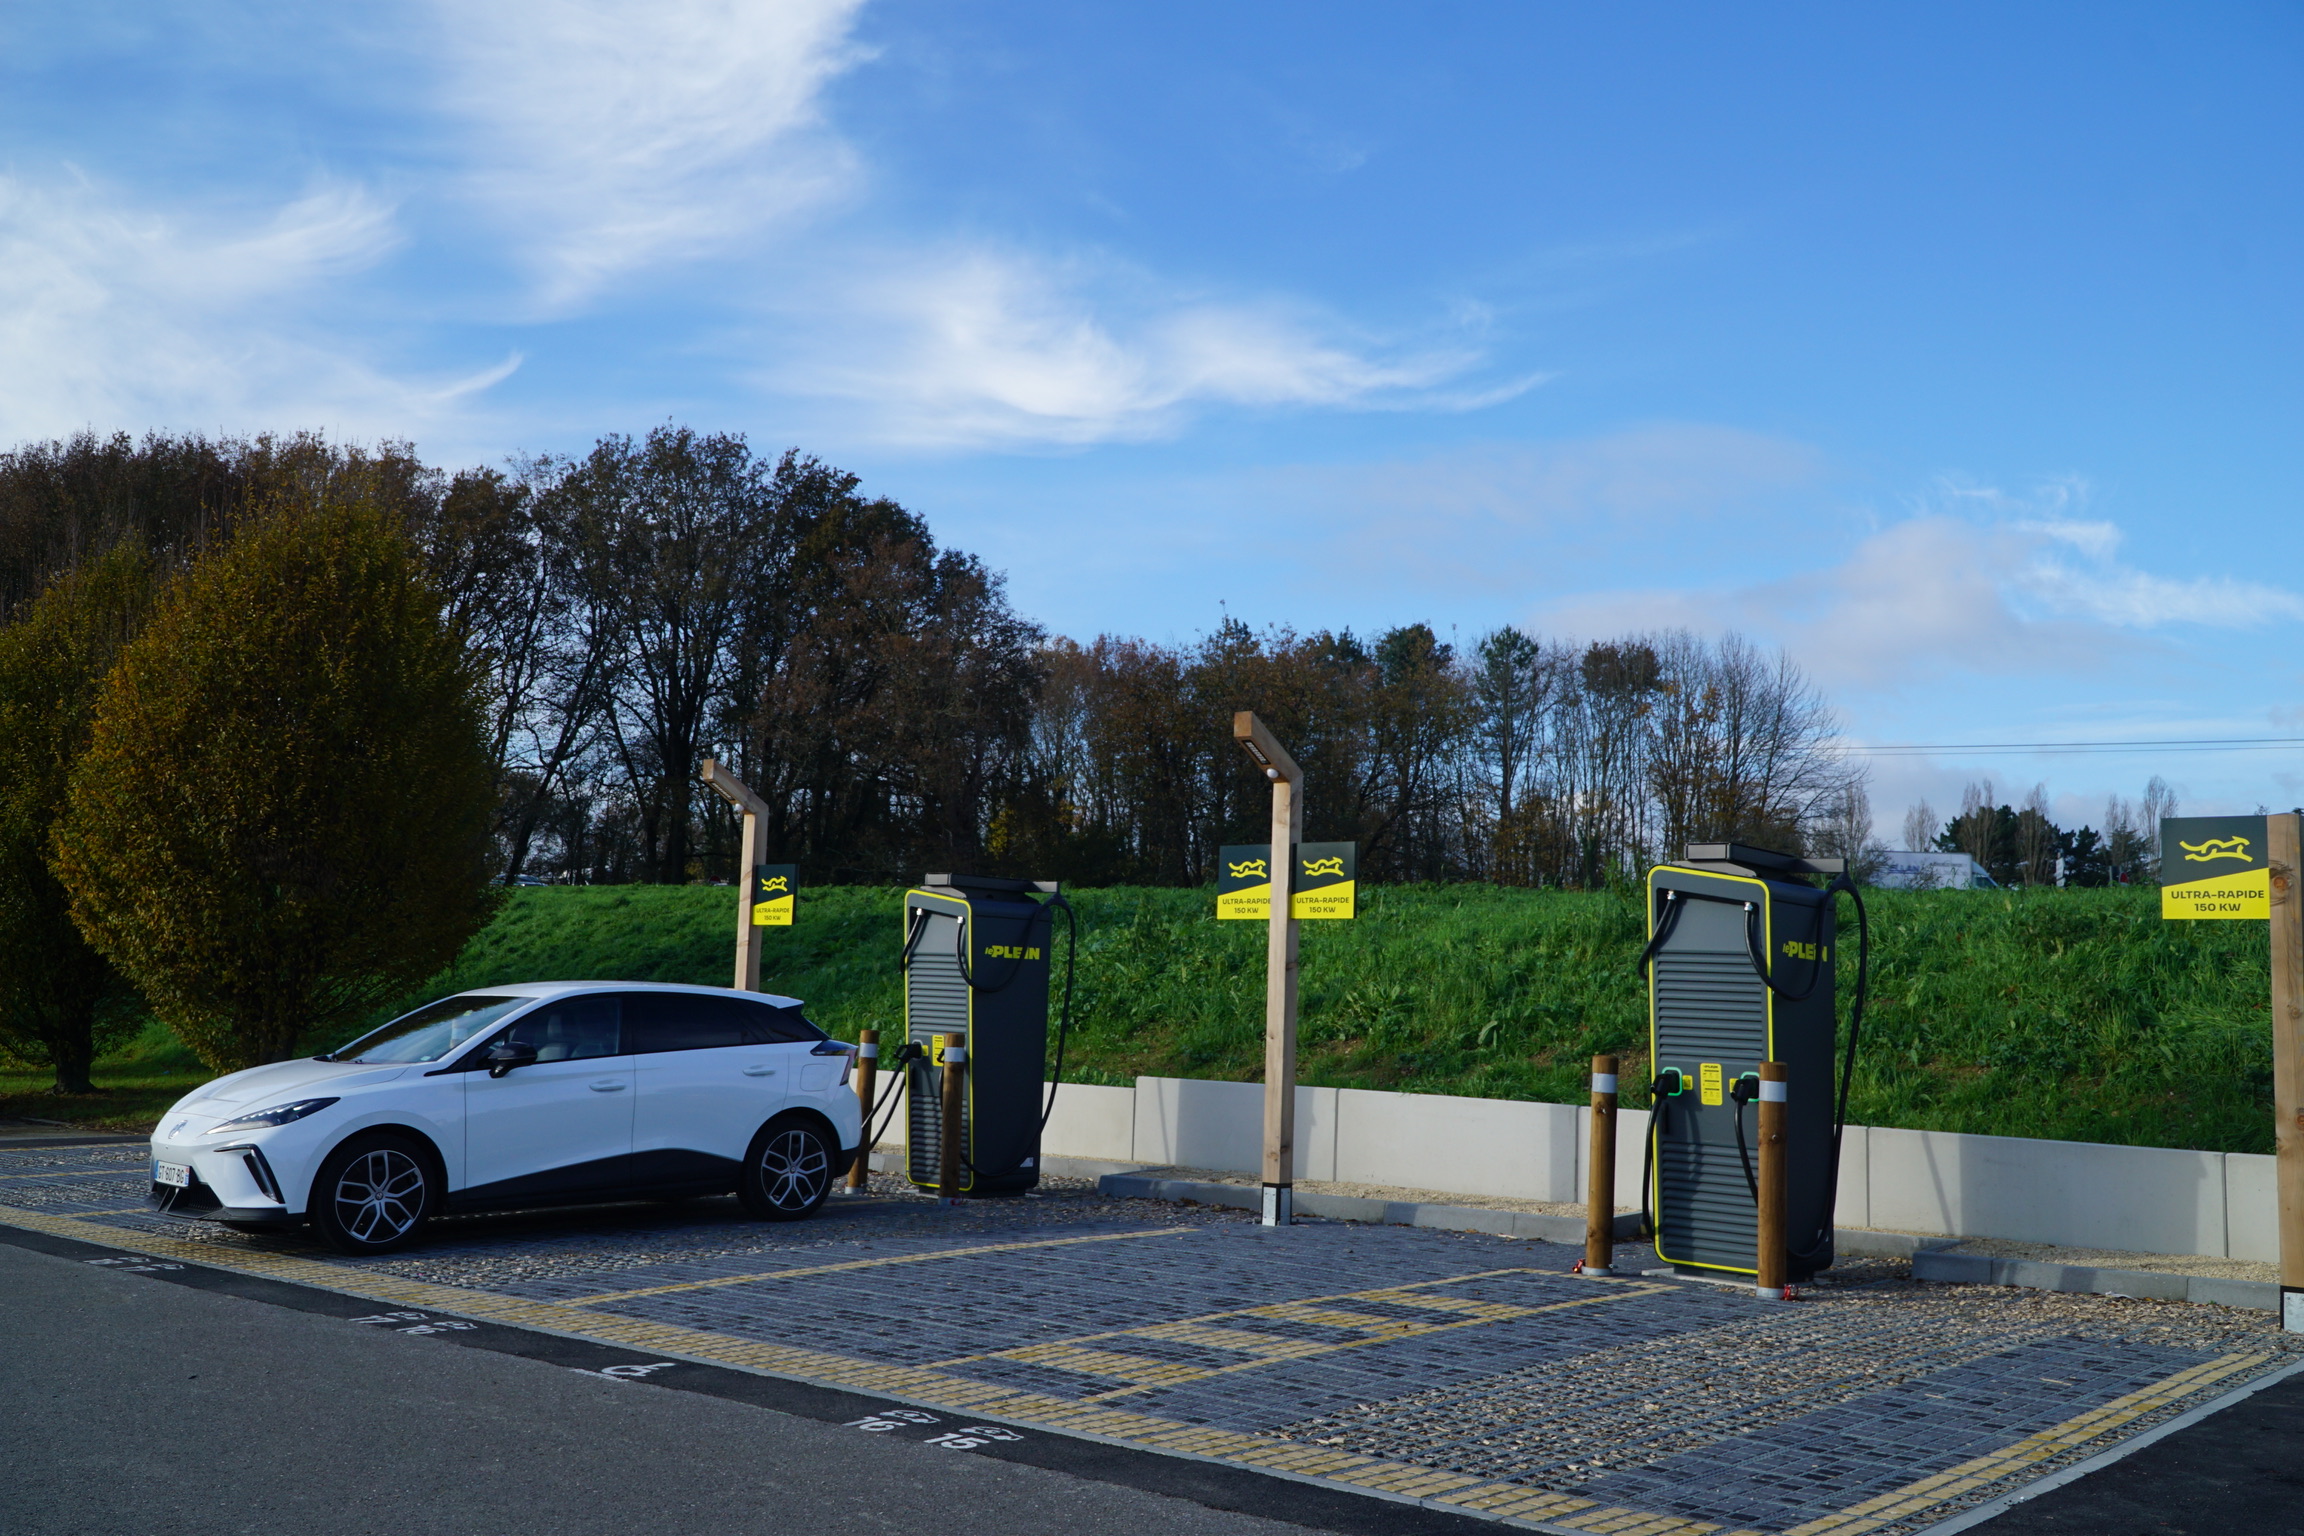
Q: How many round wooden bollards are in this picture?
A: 4